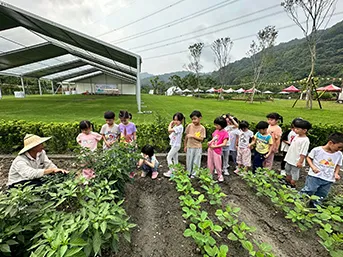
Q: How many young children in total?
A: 15